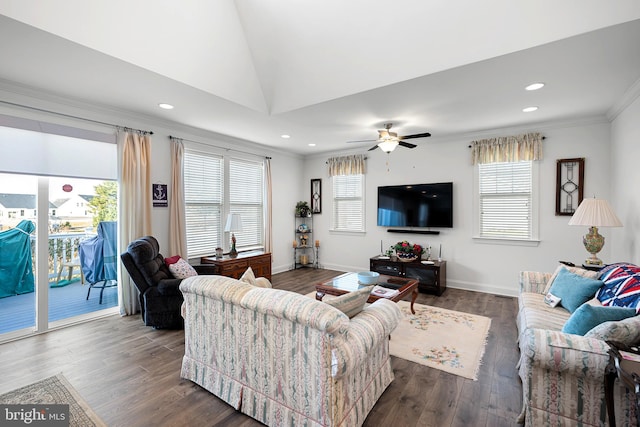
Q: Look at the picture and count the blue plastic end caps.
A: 0